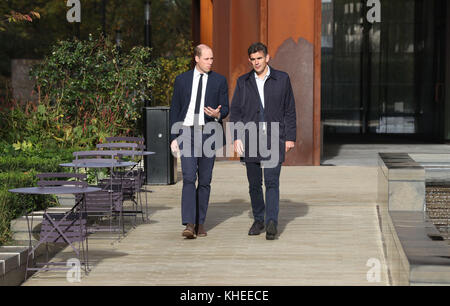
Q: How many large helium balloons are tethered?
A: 0